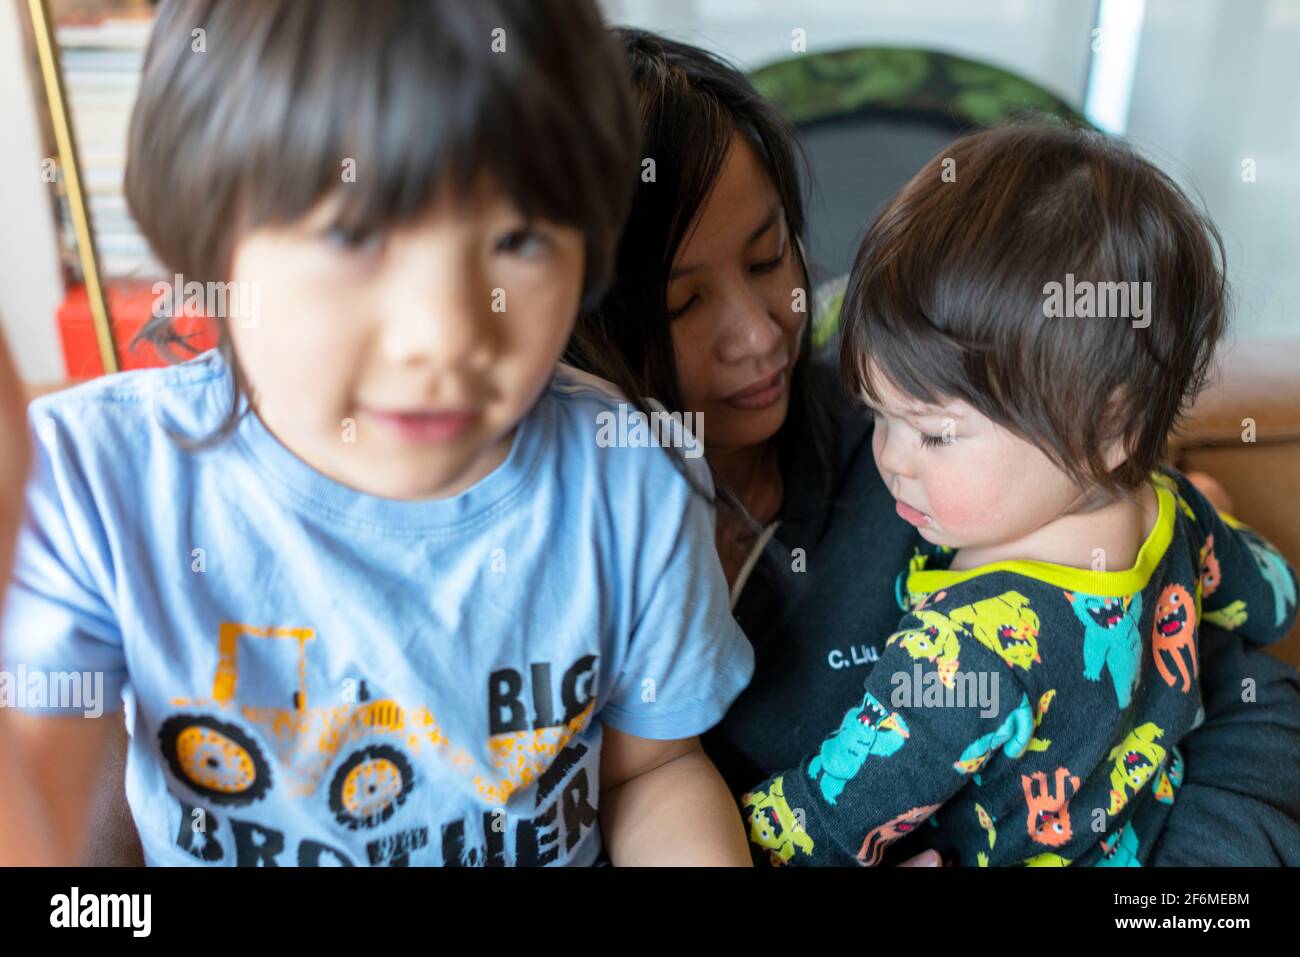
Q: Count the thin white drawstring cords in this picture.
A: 1